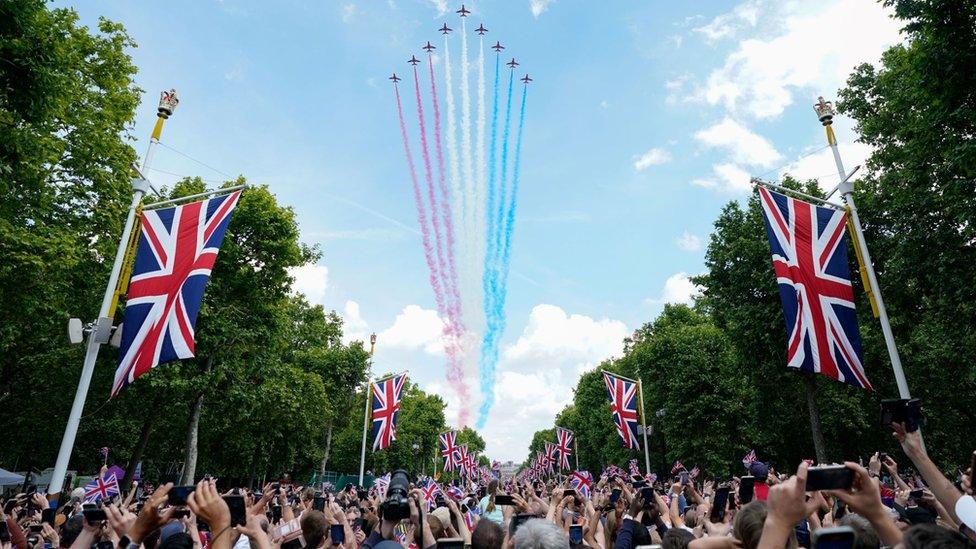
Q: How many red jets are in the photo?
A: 9